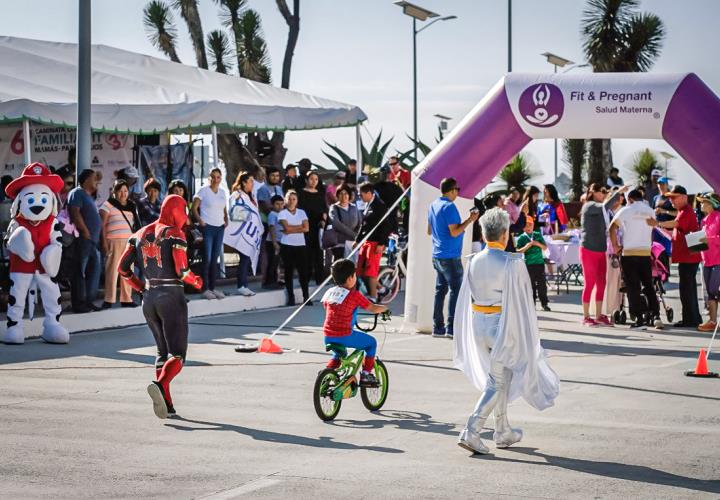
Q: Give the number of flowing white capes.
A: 1